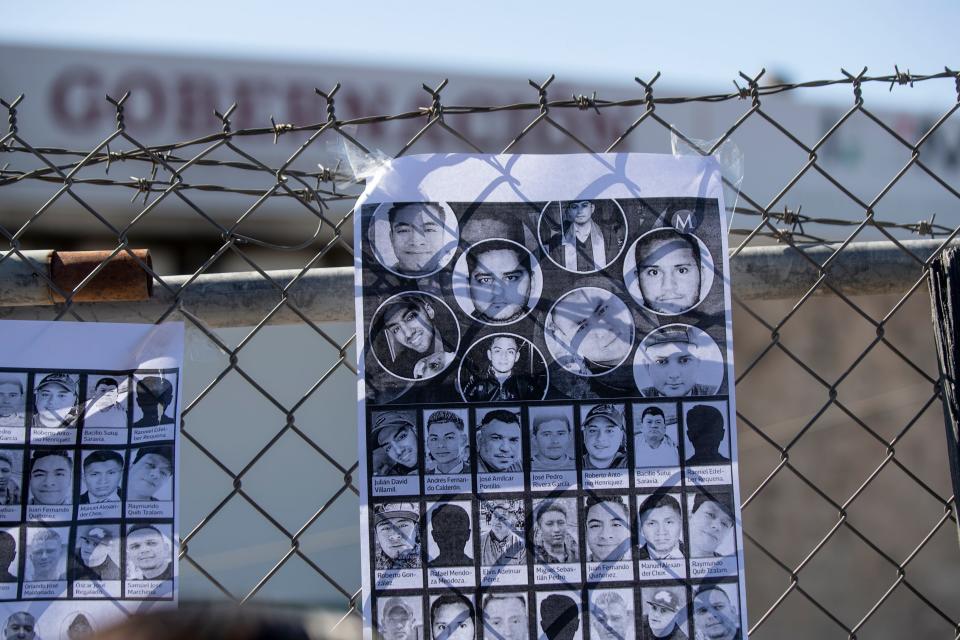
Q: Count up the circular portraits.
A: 8